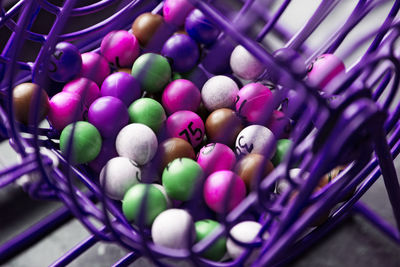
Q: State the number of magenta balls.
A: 12